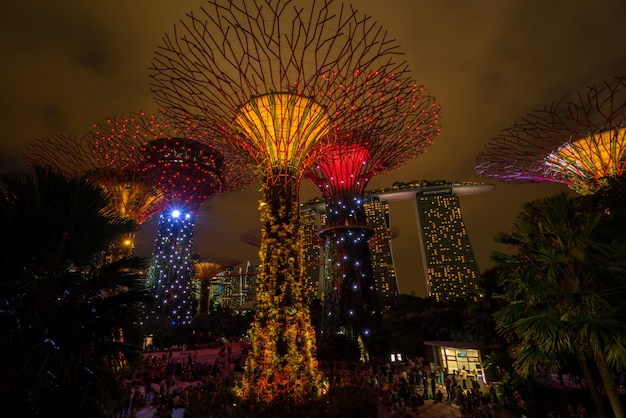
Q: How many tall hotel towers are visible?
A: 3